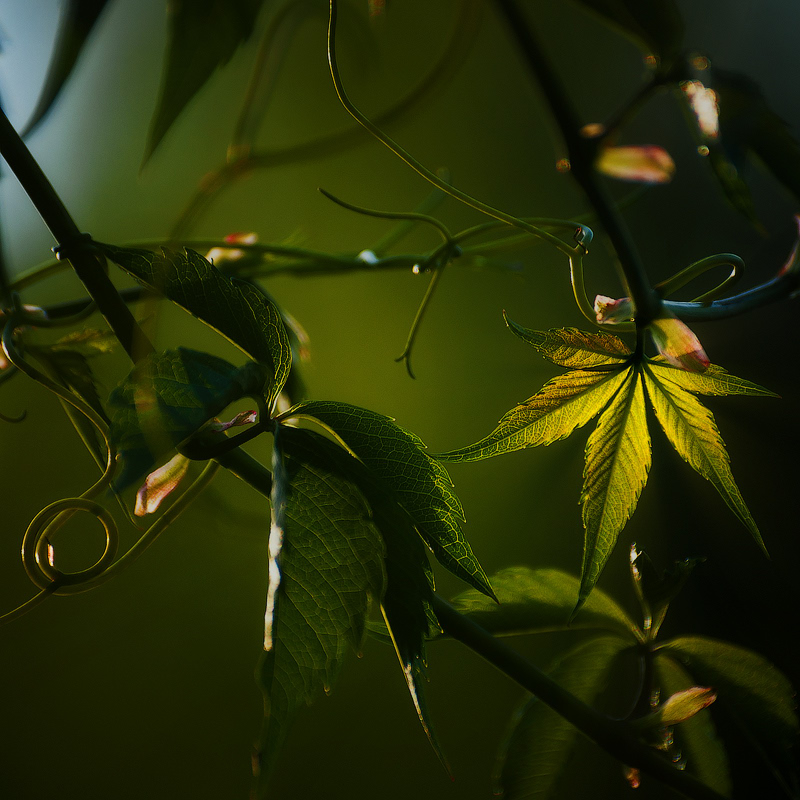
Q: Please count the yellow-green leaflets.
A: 5